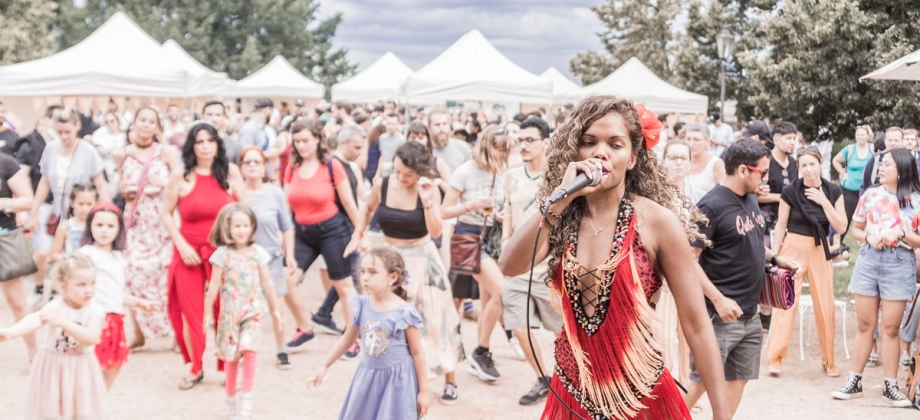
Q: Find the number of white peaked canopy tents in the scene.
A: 7